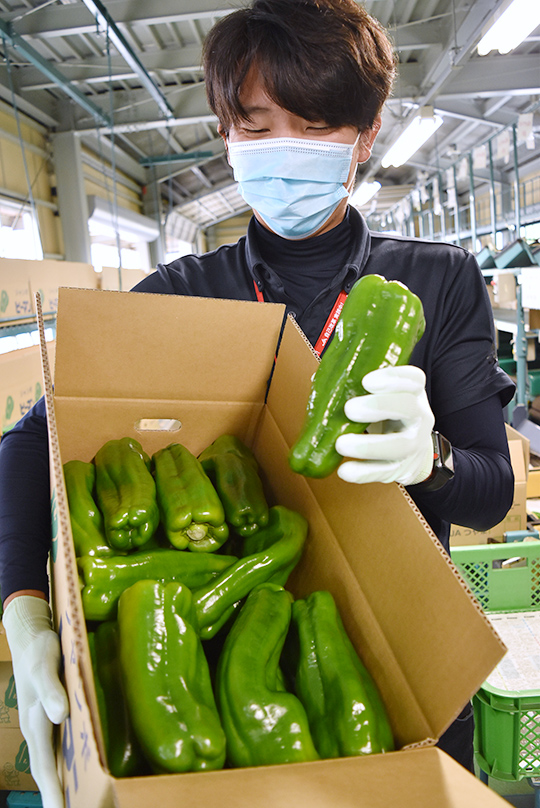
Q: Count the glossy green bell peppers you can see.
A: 11